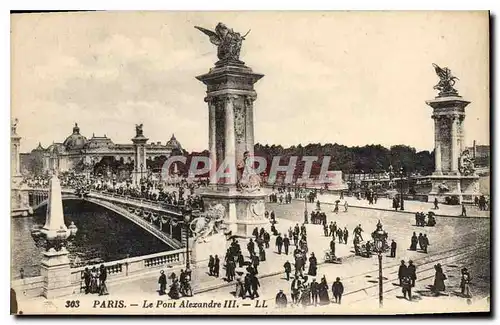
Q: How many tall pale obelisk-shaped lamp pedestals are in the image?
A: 1